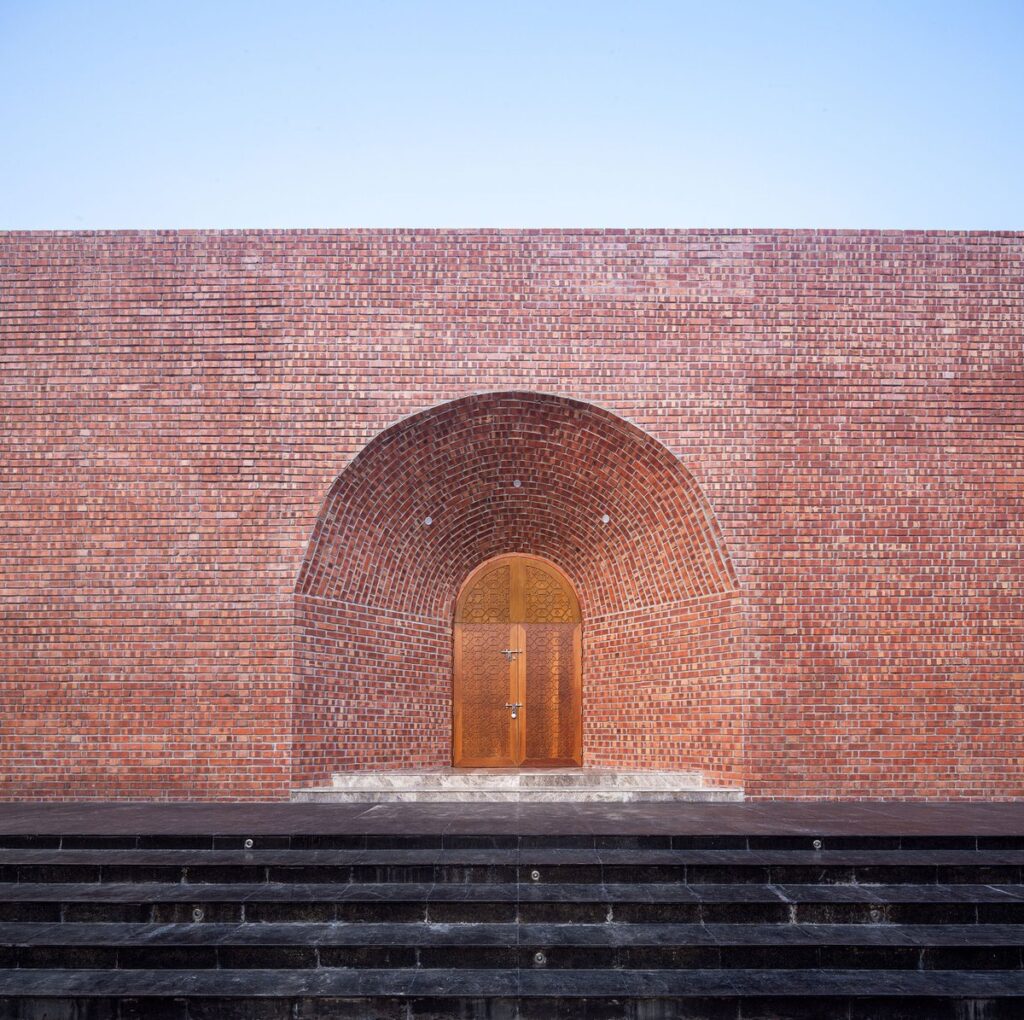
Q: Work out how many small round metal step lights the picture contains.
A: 6